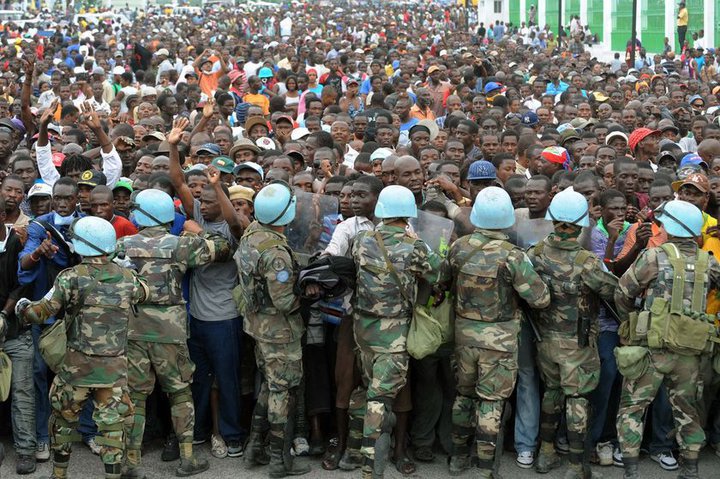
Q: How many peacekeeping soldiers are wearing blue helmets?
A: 7